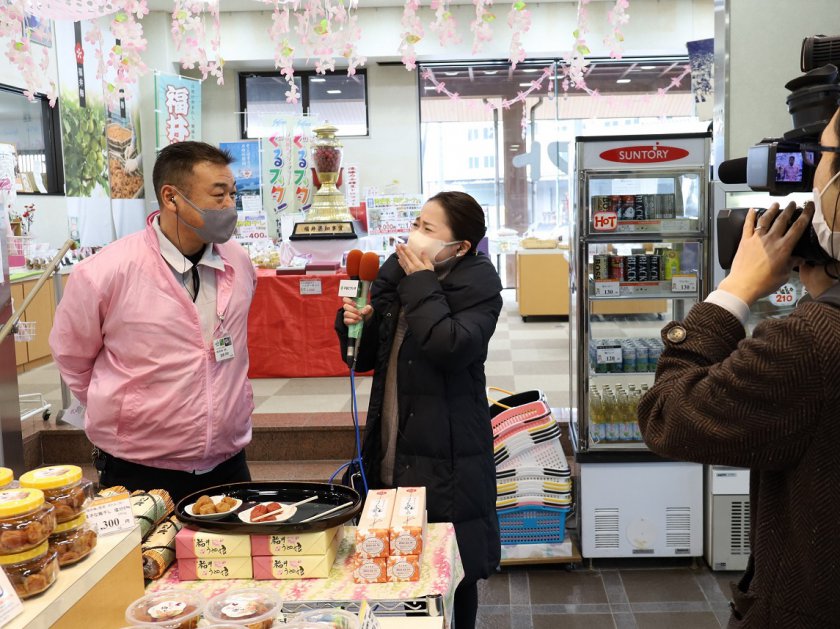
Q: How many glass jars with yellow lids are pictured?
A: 5